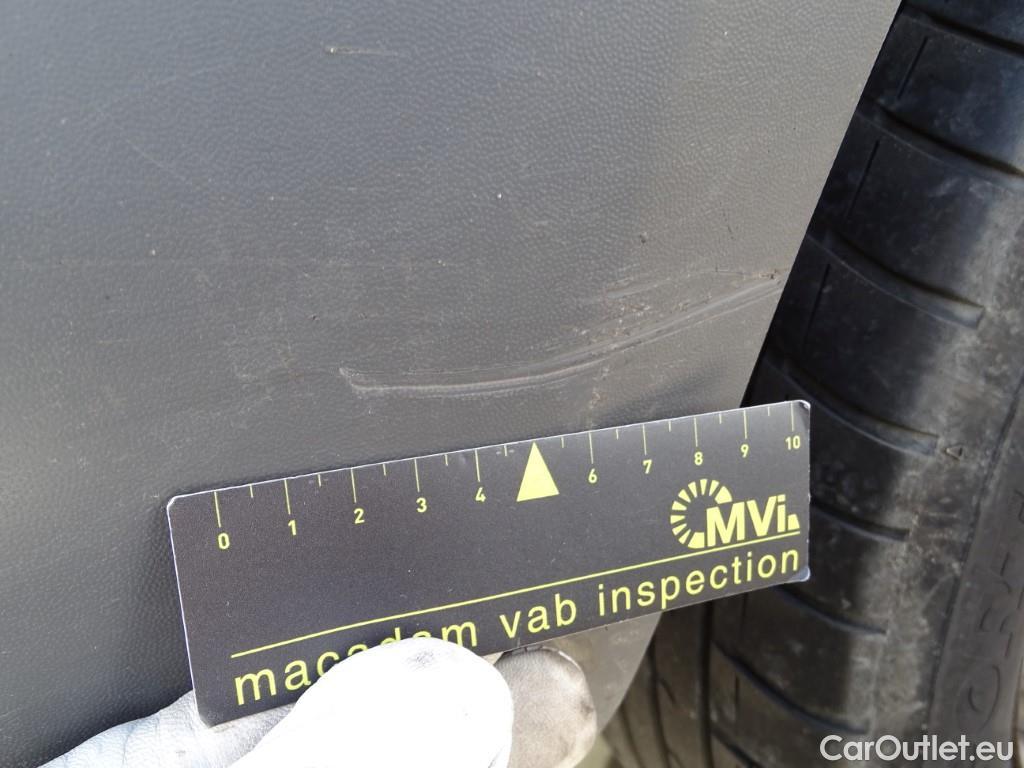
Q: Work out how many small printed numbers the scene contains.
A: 10